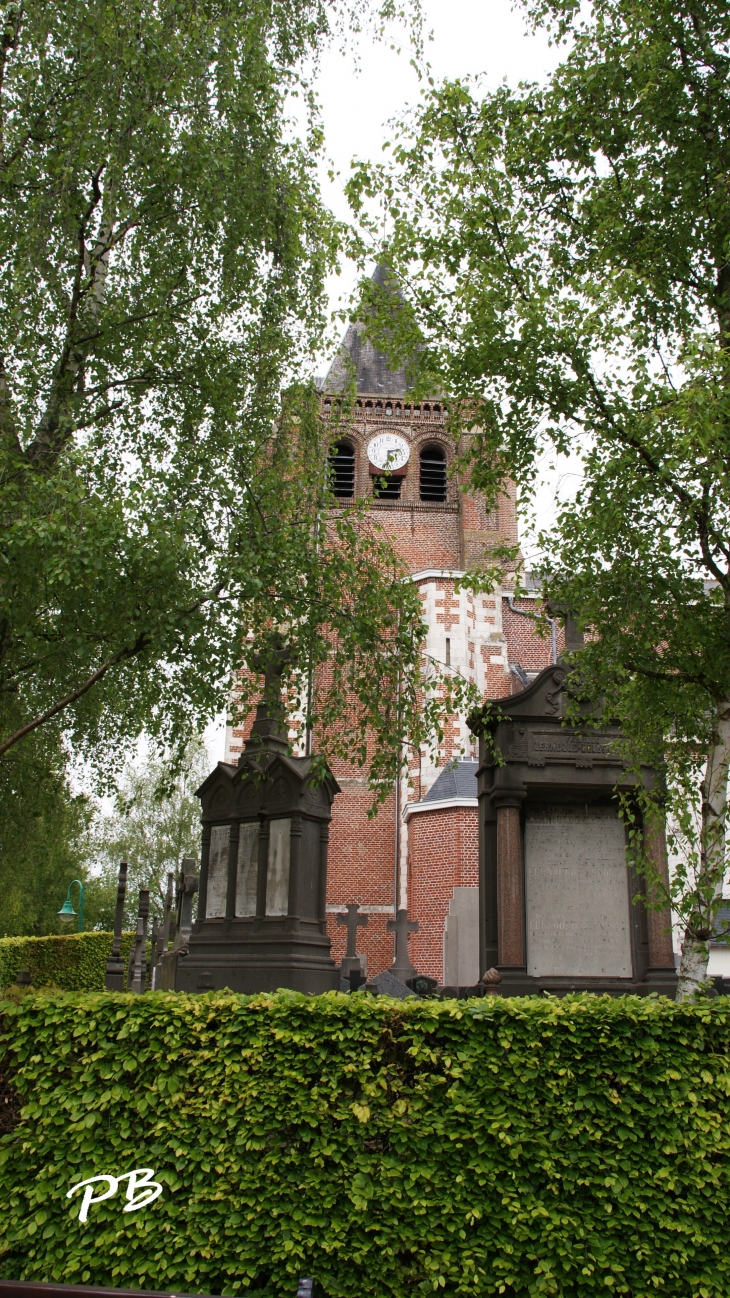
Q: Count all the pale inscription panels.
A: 4